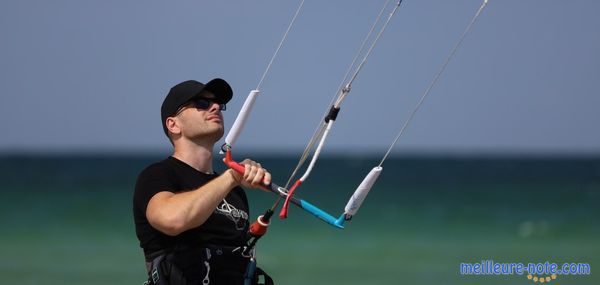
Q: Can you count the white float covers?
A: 2